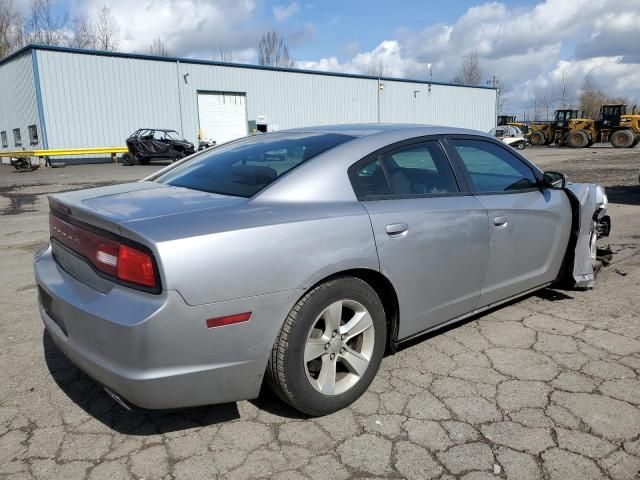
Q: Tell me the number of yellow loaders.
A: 3